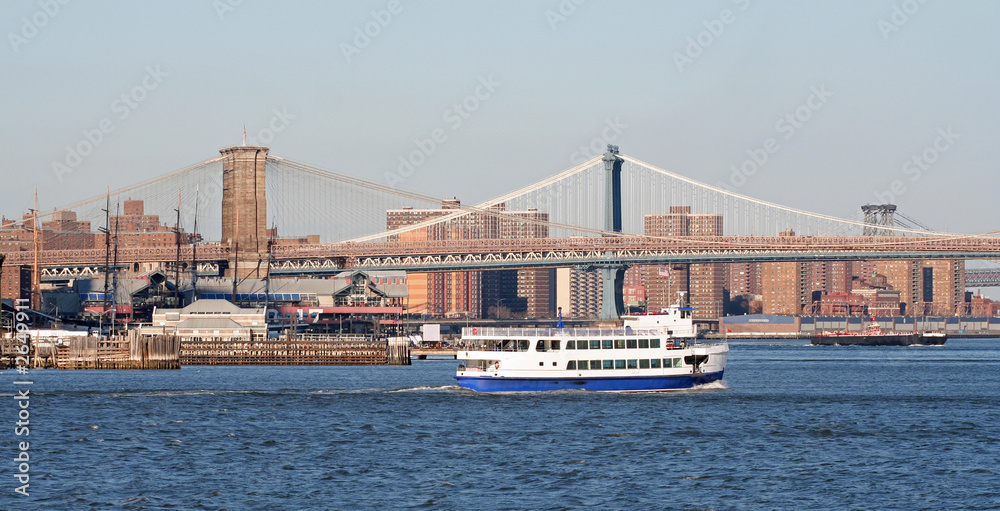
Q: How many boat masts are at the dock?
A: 7